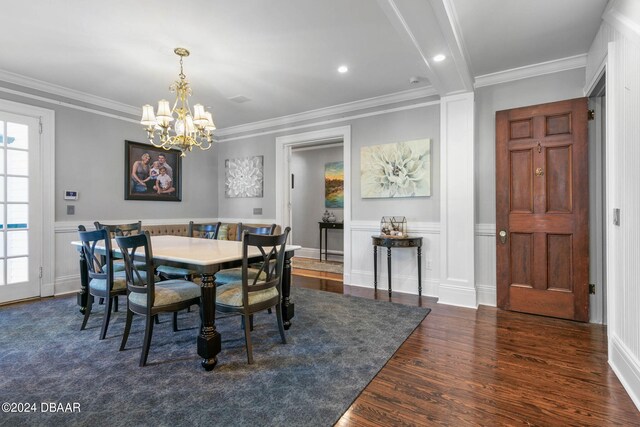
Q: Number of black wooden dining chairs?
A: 6